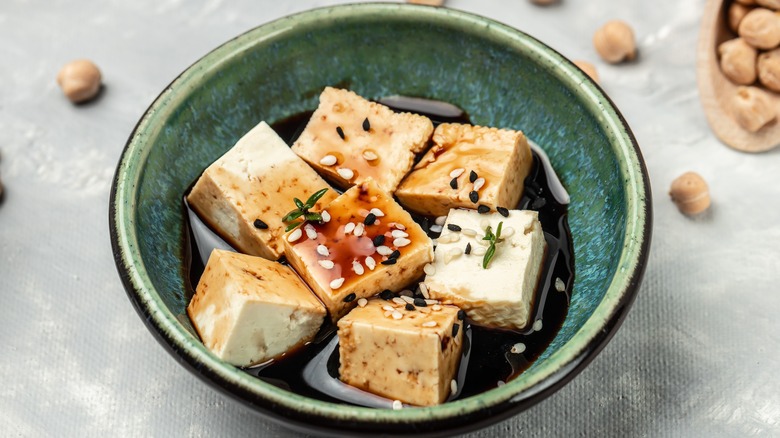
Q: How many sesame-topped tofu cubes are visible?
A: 6